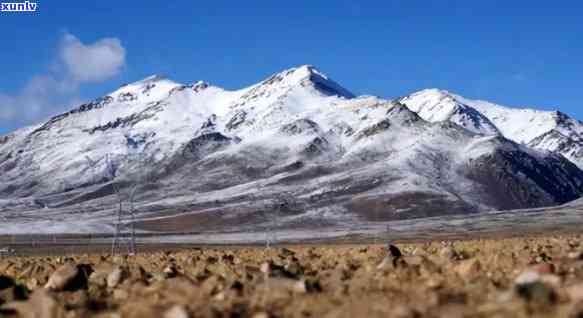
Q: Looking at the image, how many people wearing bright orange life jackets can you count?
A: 0